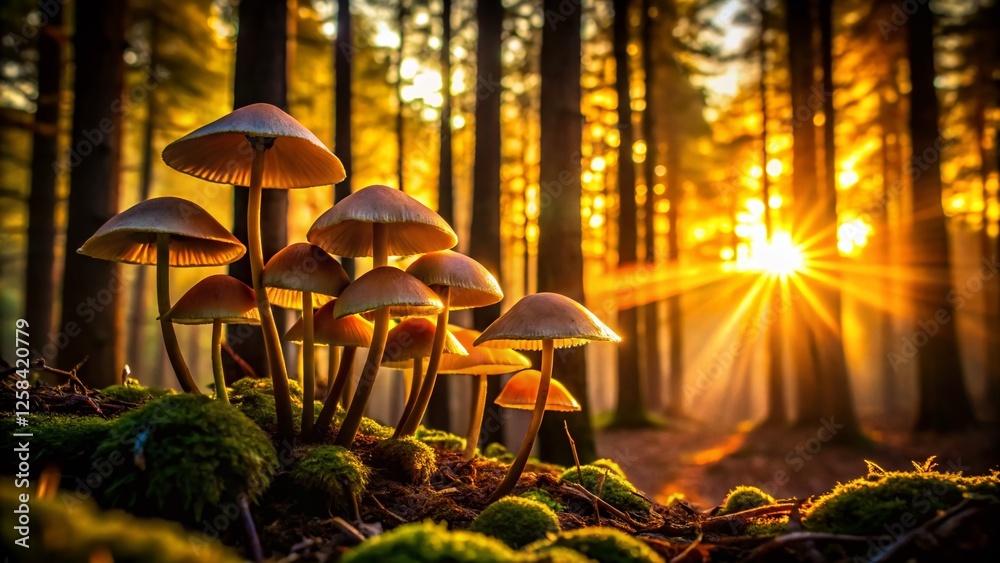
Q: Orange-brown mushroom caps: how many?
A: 12